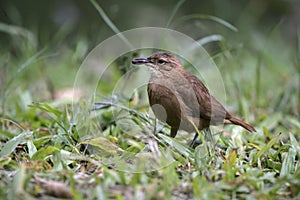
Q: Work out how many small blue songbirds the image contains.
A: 0